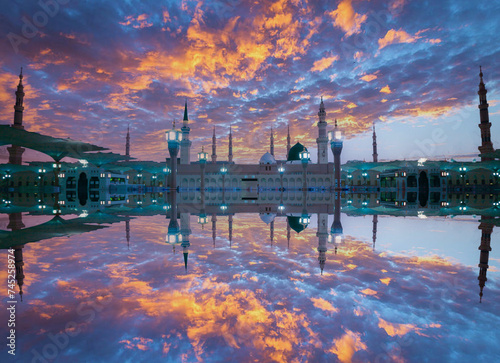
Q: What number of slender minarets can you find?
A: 10